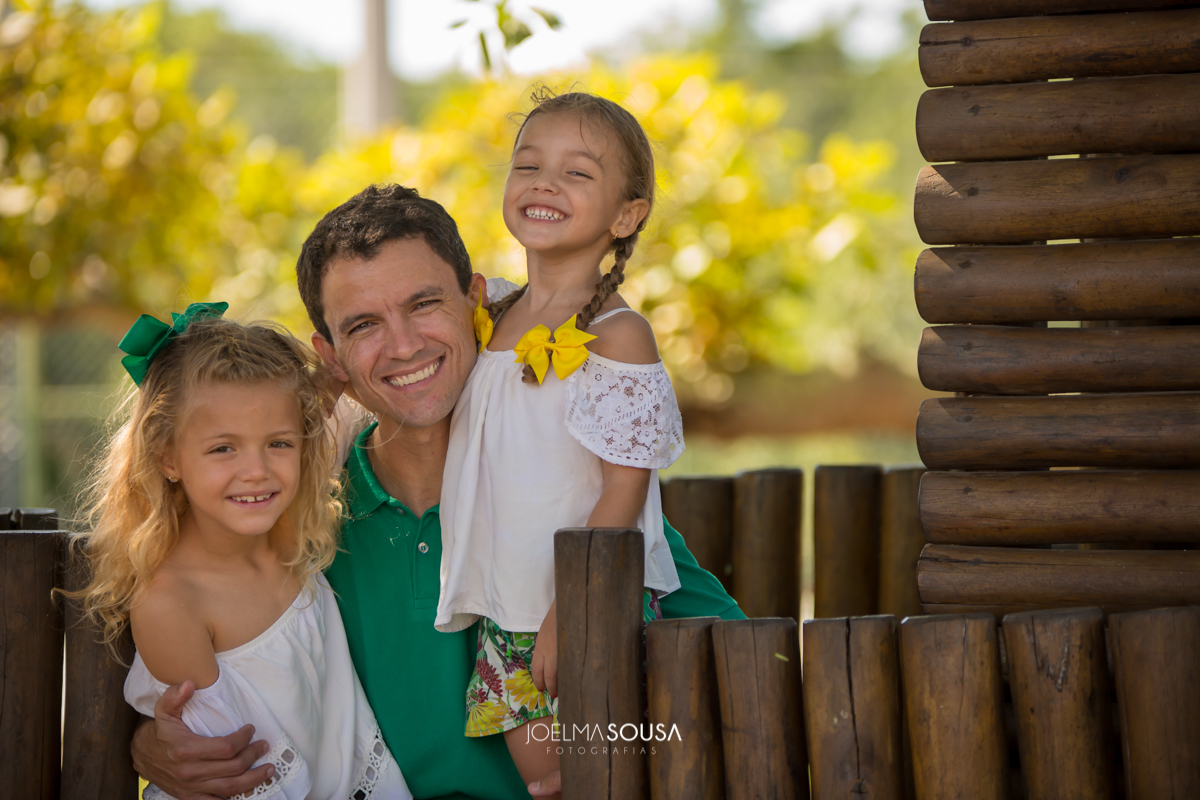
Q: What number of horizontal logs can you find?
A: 9